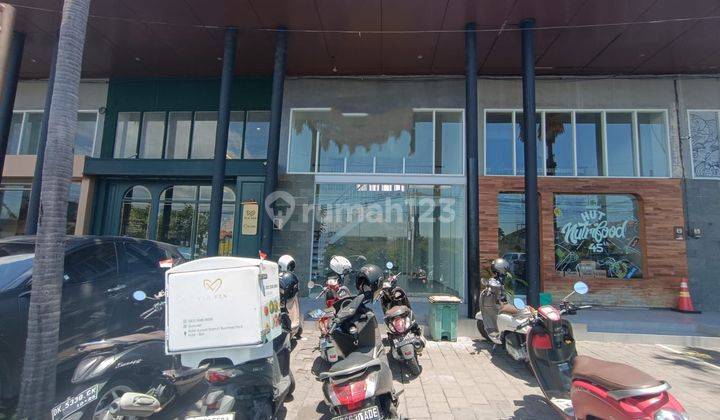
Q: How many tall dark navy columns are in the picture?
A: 6